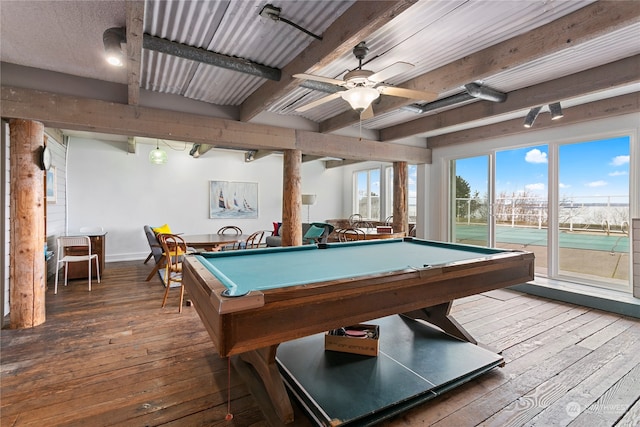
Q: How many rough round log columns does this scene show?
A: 3